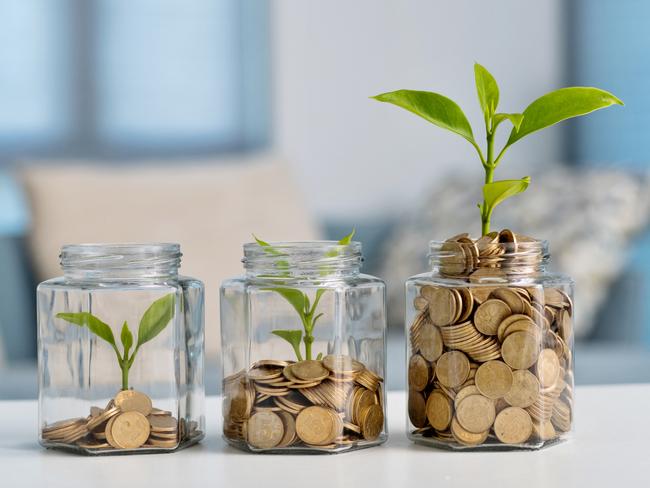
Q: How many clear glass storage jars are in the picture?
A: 3